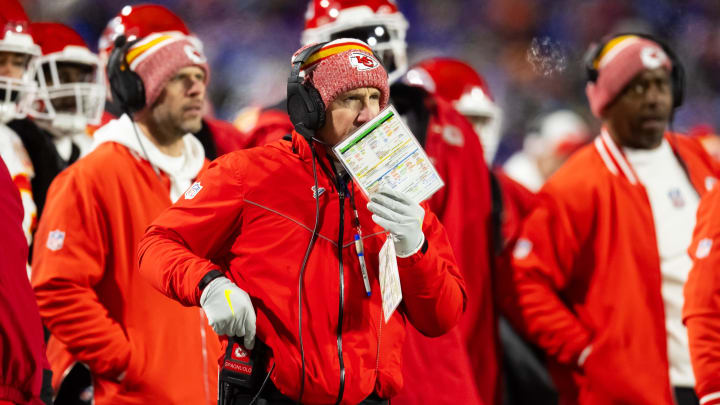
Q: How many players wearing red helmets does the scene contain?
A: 5